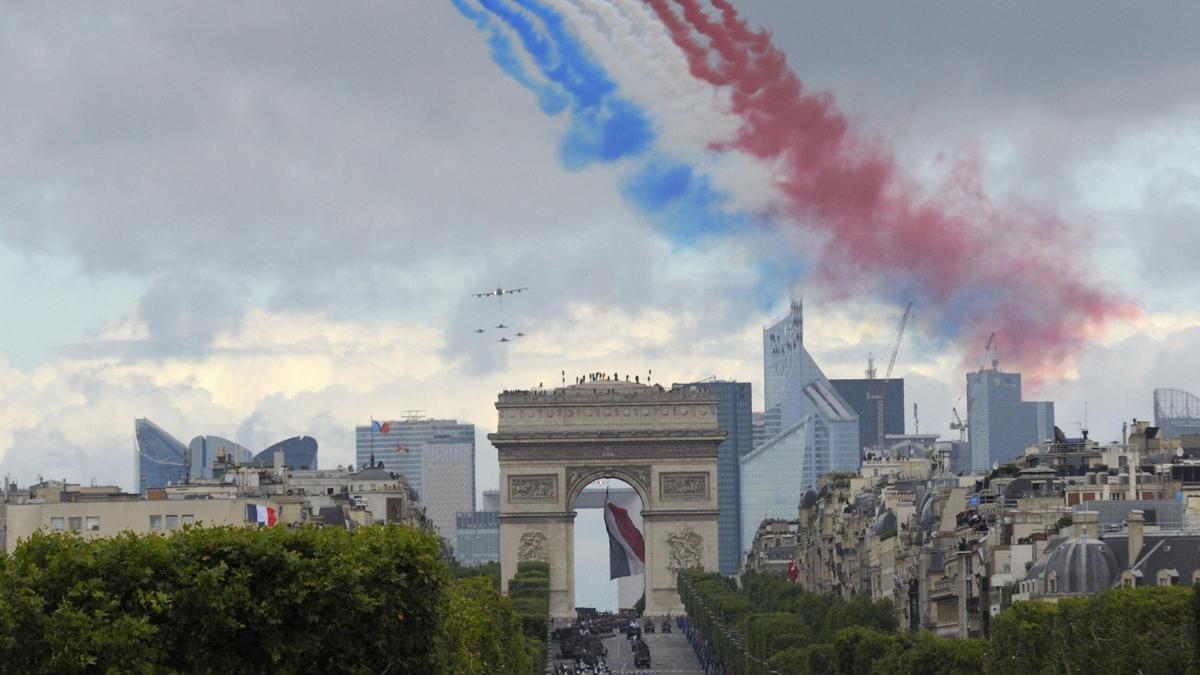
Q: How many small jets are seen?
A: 4